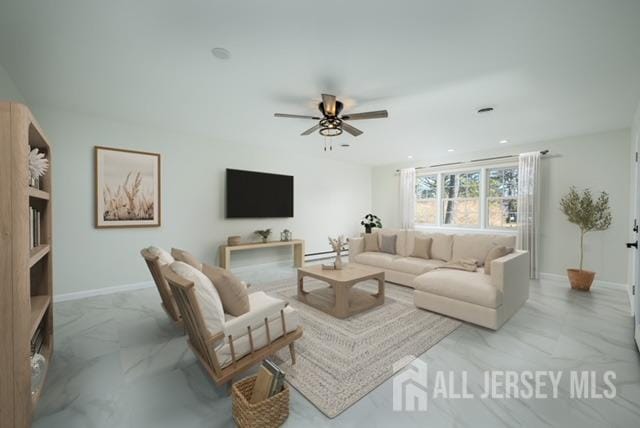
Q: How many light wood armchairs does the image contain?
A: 2